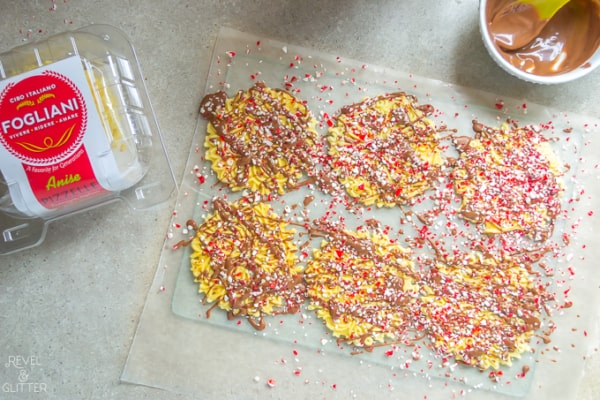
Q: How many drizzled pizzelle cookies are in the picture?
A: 6